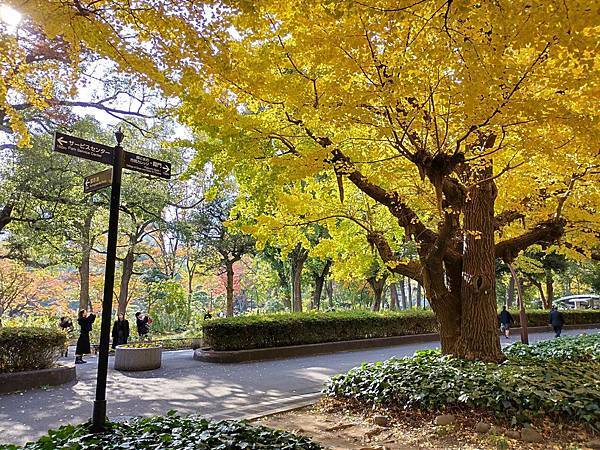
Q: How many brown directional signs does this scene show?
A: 3